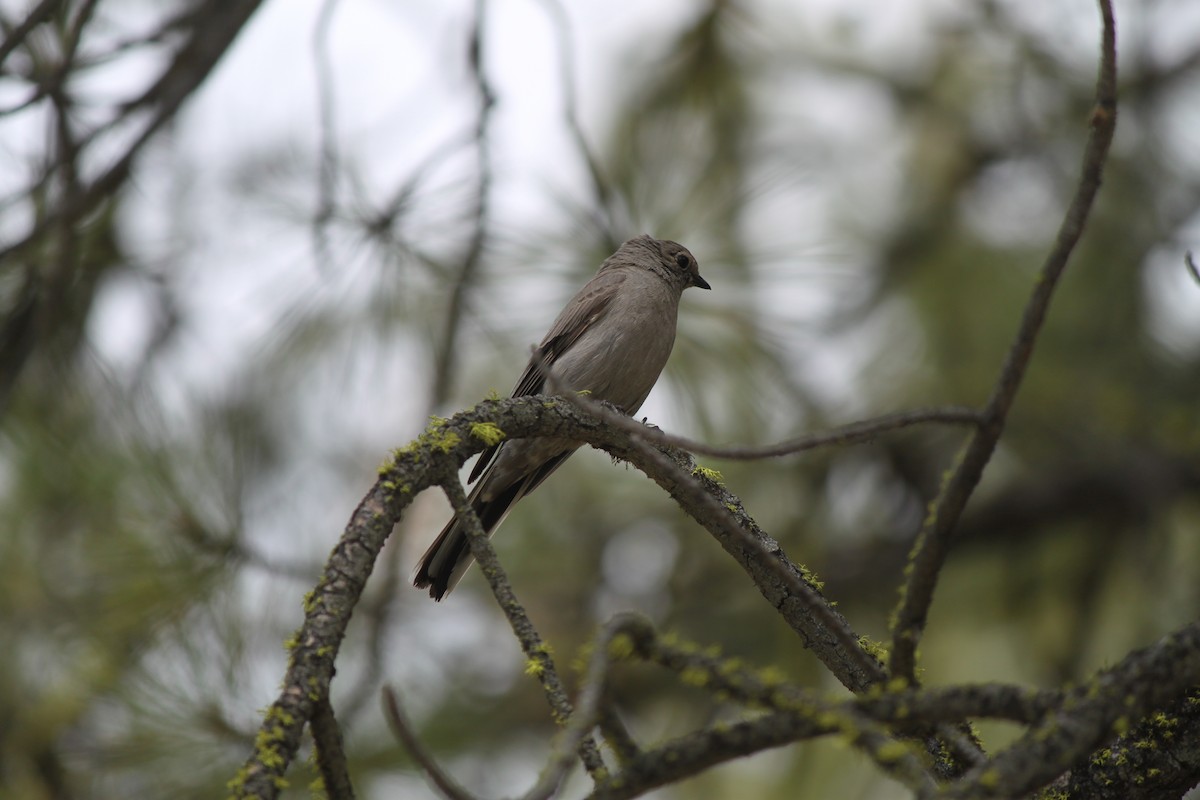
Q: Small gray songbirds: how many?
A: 1